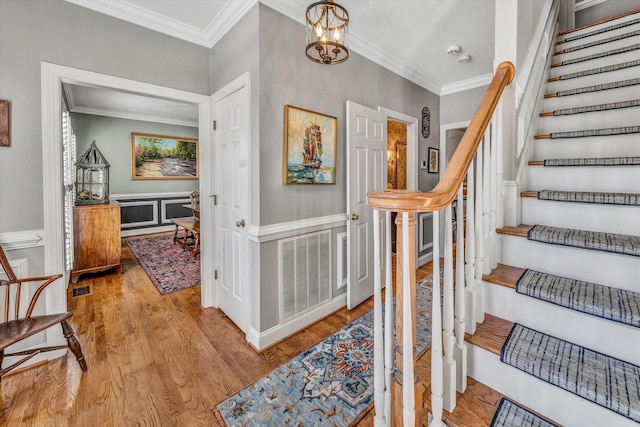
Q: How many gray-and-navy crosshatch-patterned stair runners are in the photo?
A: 13